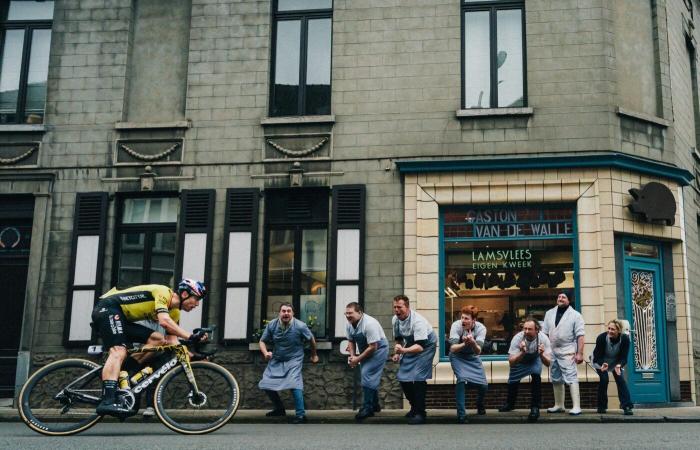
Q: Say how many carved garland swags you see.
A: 3